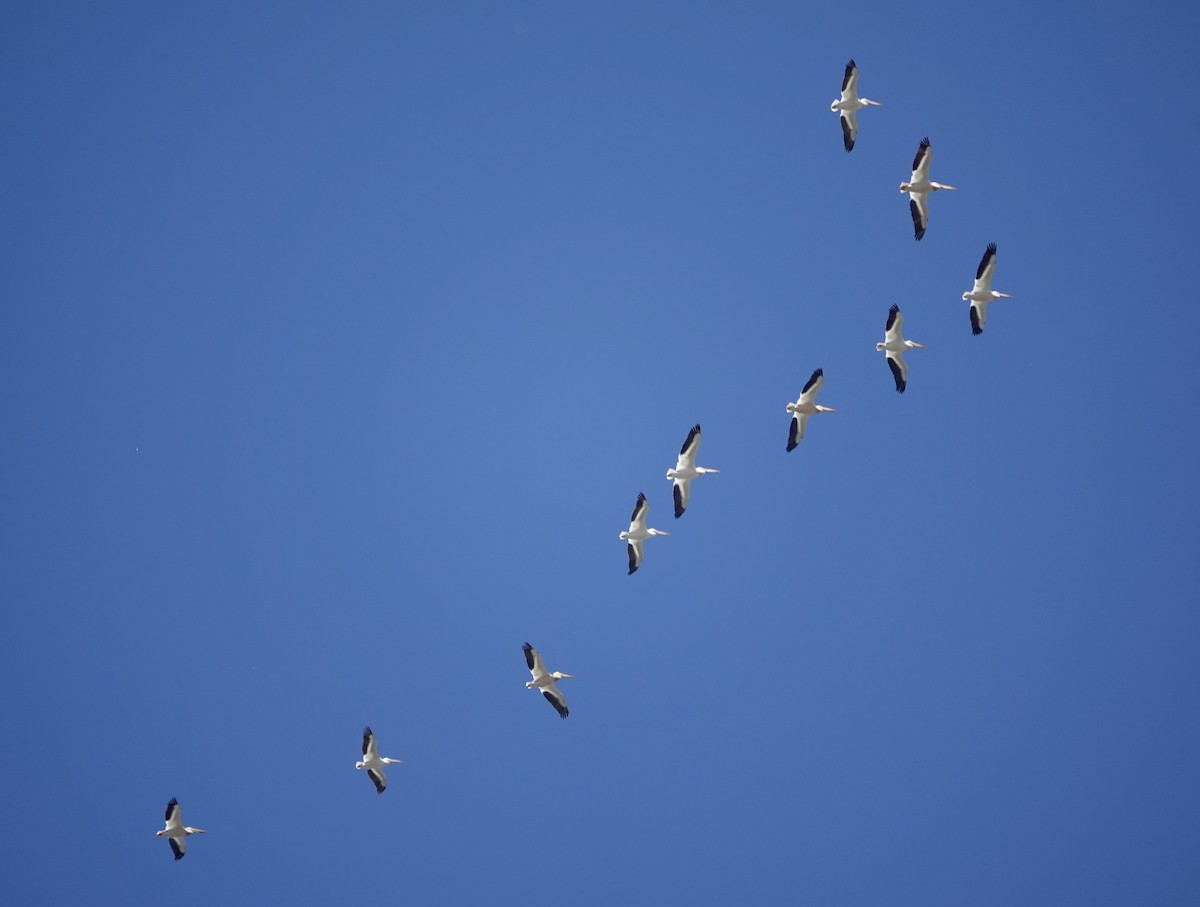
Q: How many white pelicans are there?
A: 10